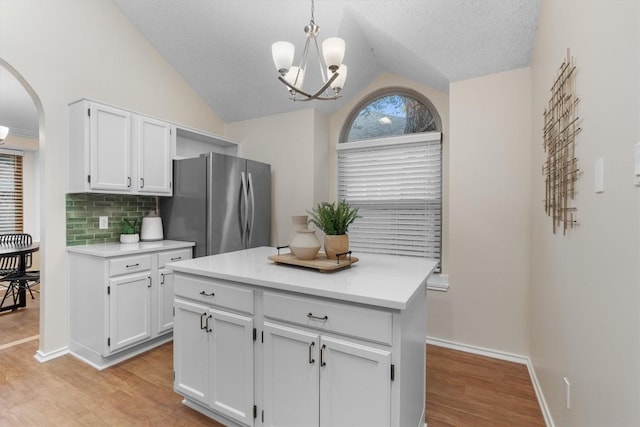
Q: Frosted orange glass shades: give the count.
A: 0